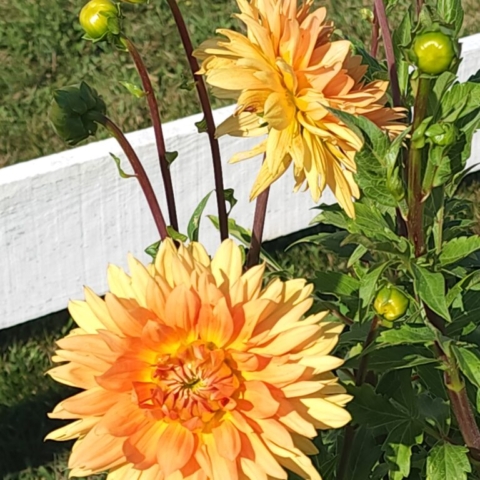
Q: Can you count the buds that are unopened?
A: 5